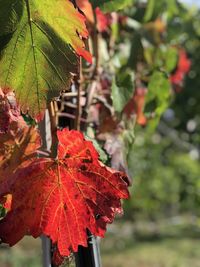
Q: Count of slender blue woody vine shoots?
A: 0